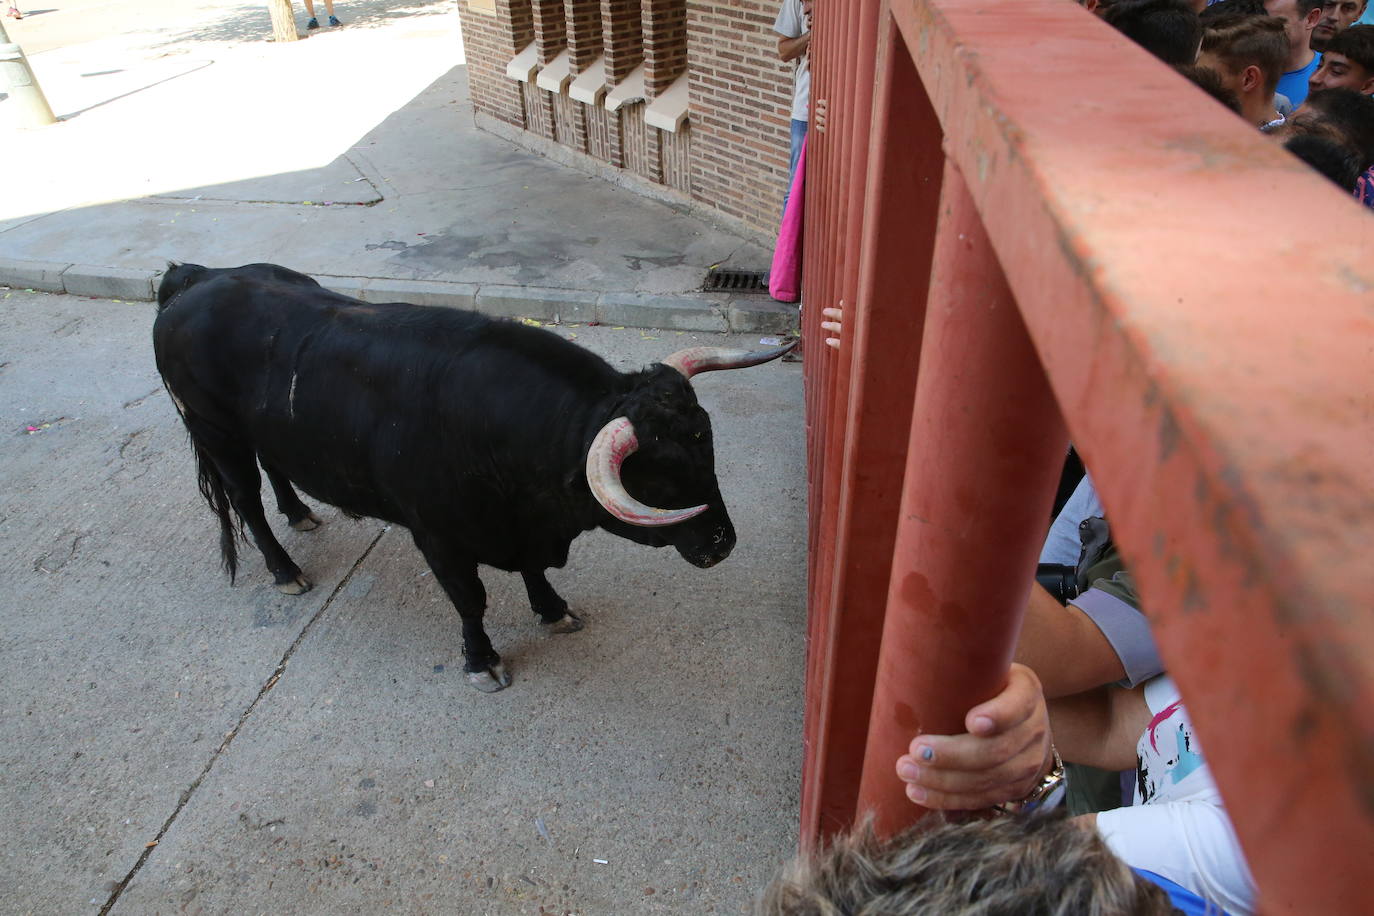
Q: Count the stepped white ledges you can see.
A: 5